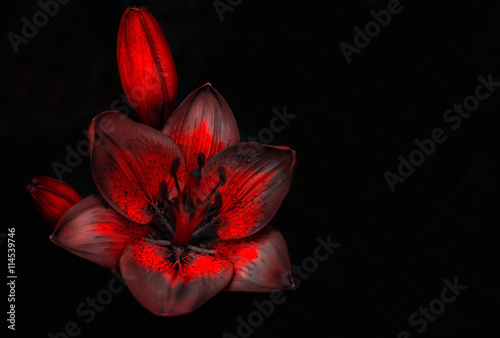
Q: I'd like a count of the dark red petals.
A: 6